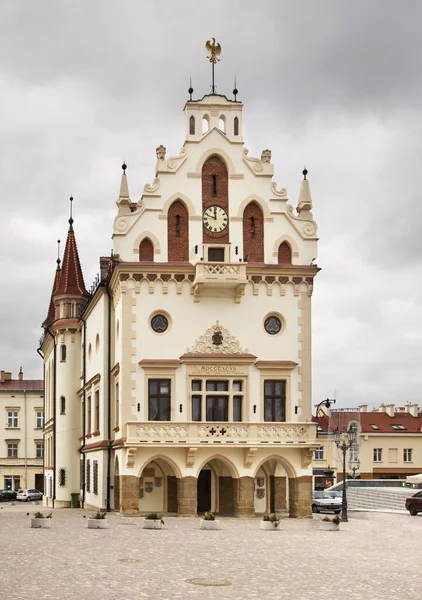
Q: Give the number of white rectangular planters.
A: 6